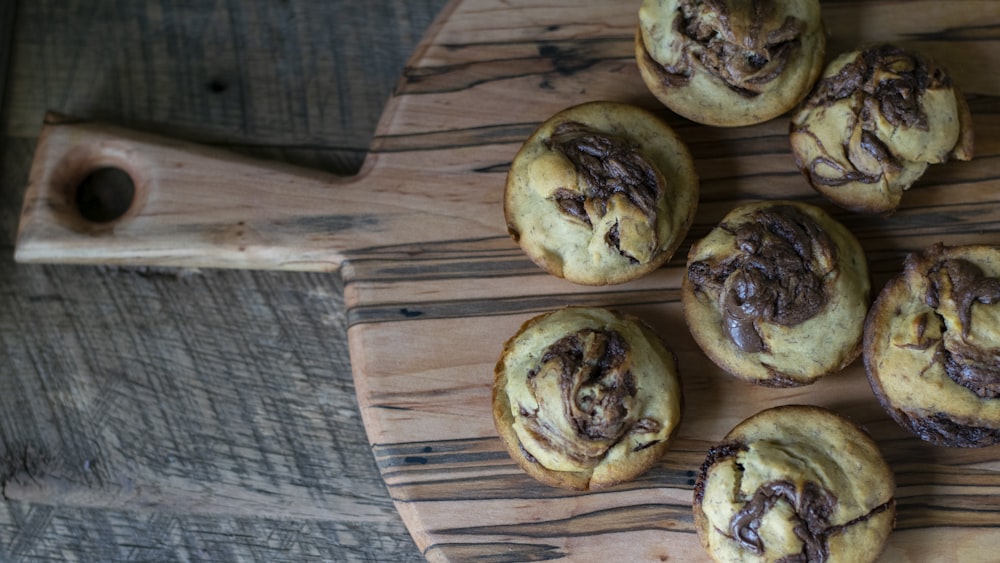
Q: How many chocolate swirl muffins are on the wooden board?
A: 7